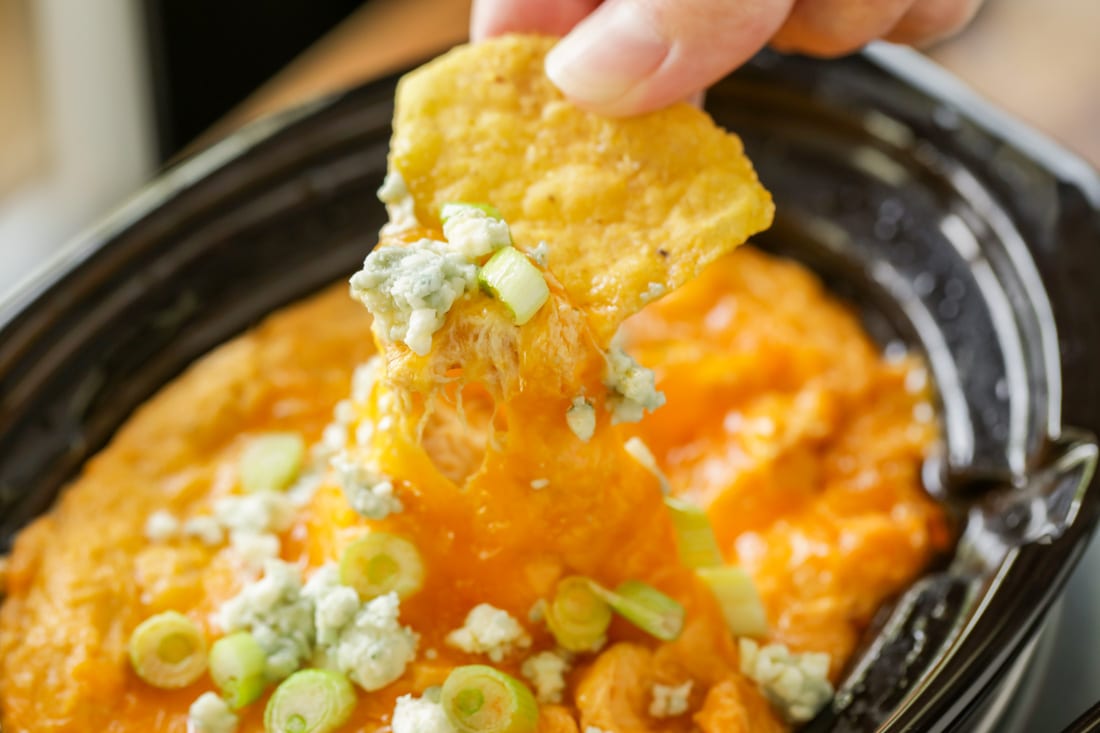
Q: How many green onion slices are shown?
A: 12